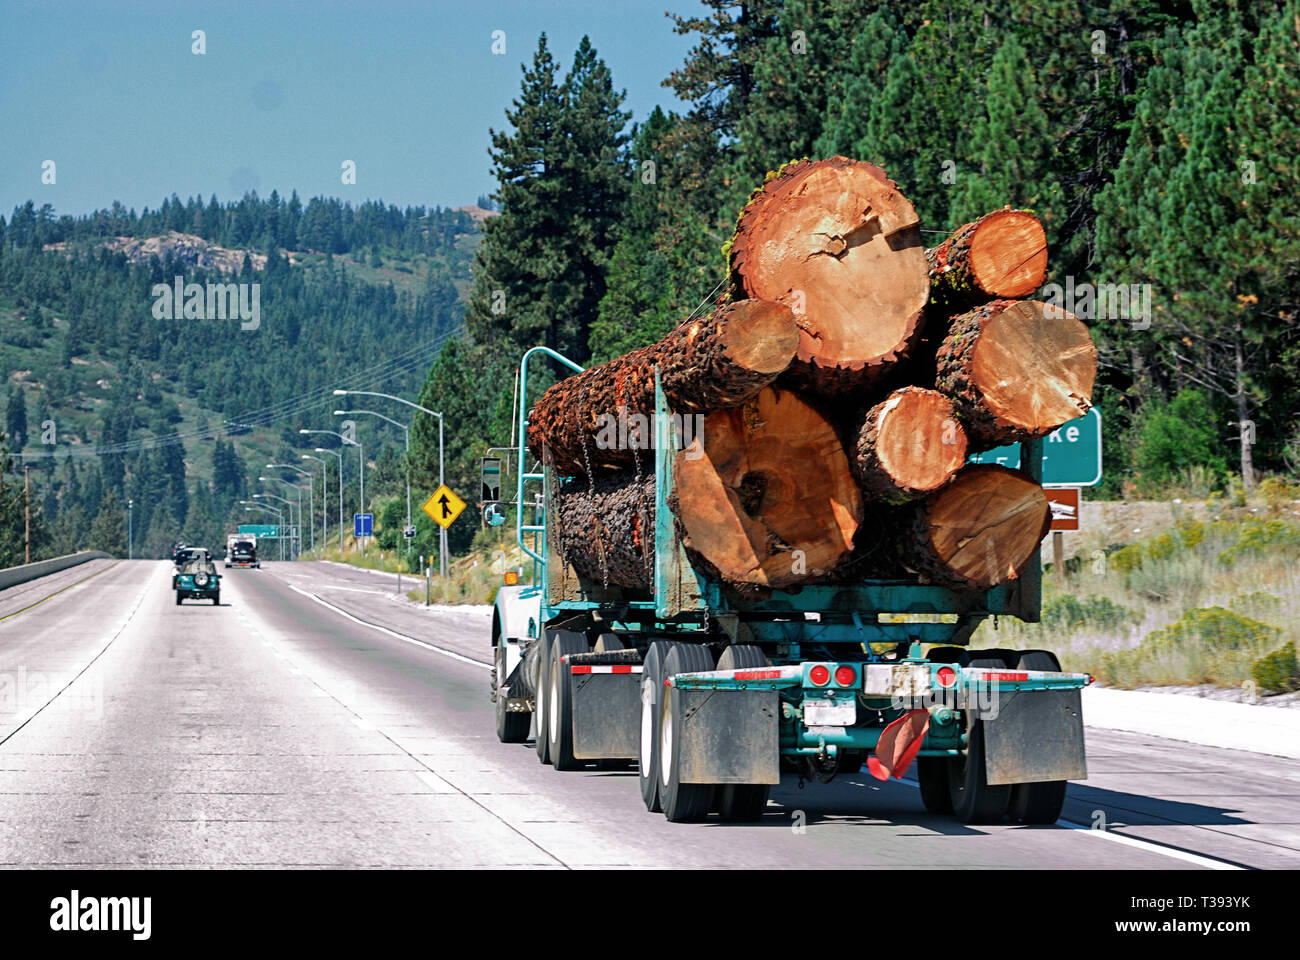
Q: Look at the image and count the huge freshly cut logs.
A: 7